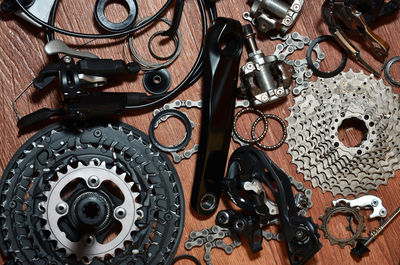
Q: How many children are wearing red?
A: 0